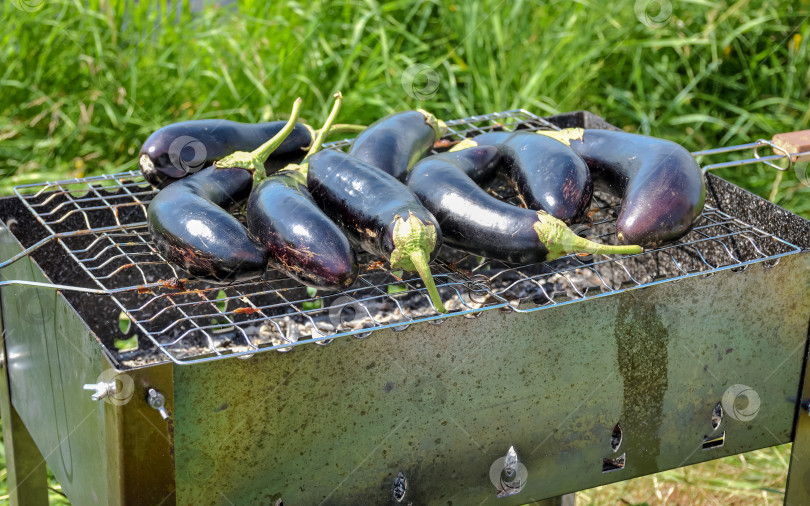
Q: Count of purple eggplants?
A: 8